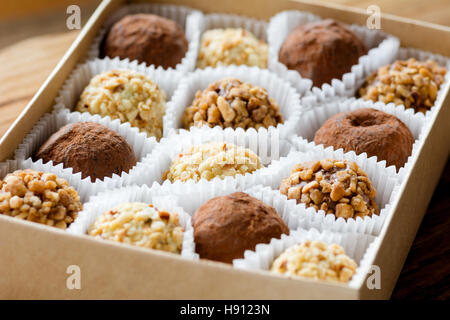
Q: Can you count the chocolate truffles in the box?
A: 14